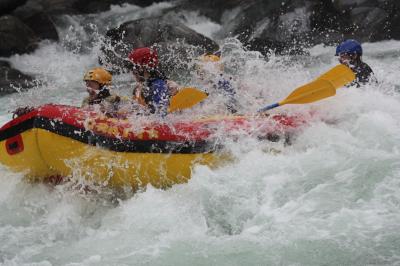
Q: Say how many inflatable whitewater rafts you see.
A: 1